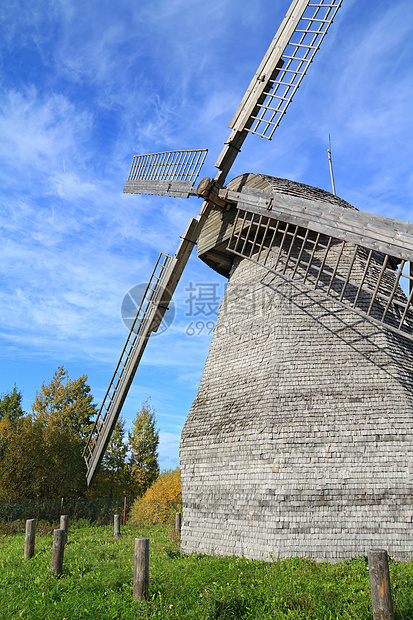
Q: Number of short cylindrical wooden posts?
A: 7